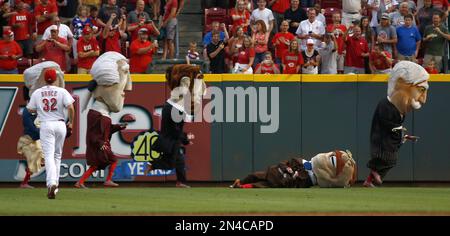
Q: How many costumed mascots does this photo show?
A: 5